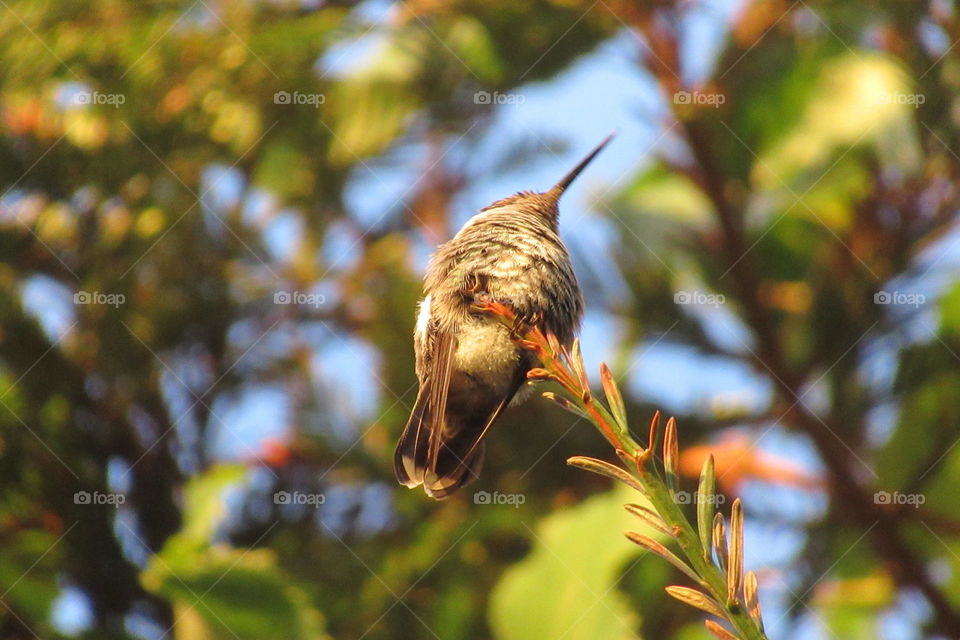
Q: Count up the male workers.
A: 0